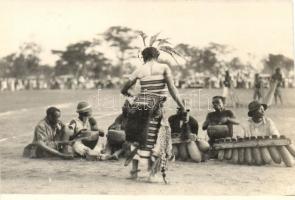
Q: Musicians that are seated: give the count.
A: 6